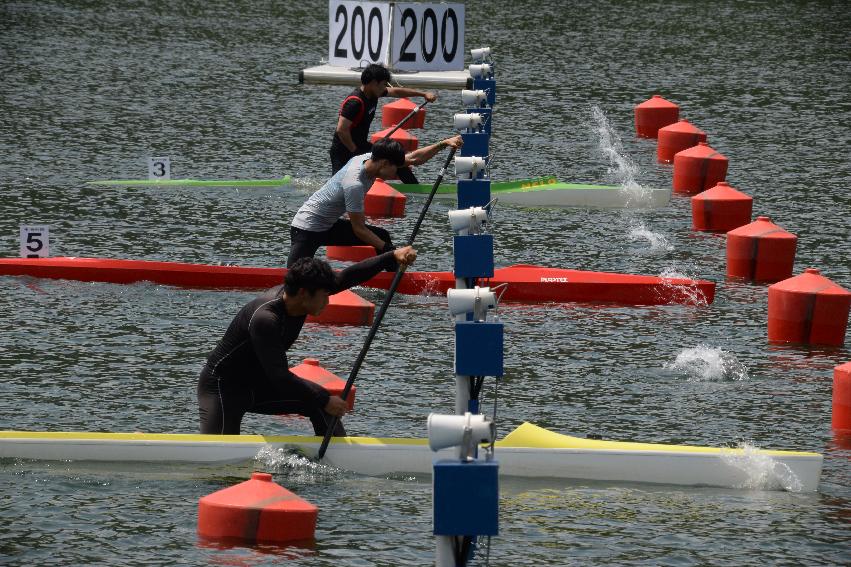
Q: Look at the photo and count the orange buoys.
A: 14